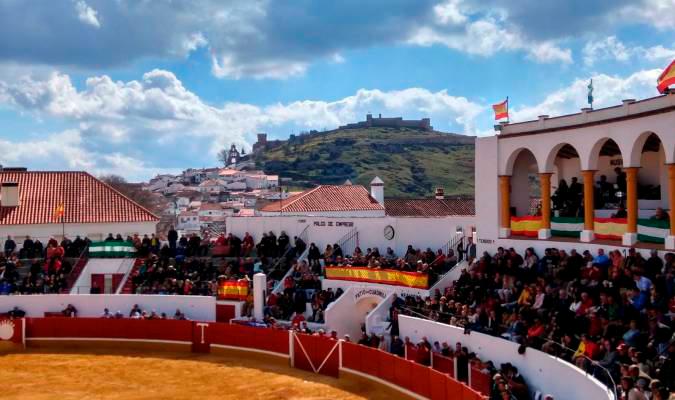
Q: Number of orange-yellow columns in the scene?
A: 5